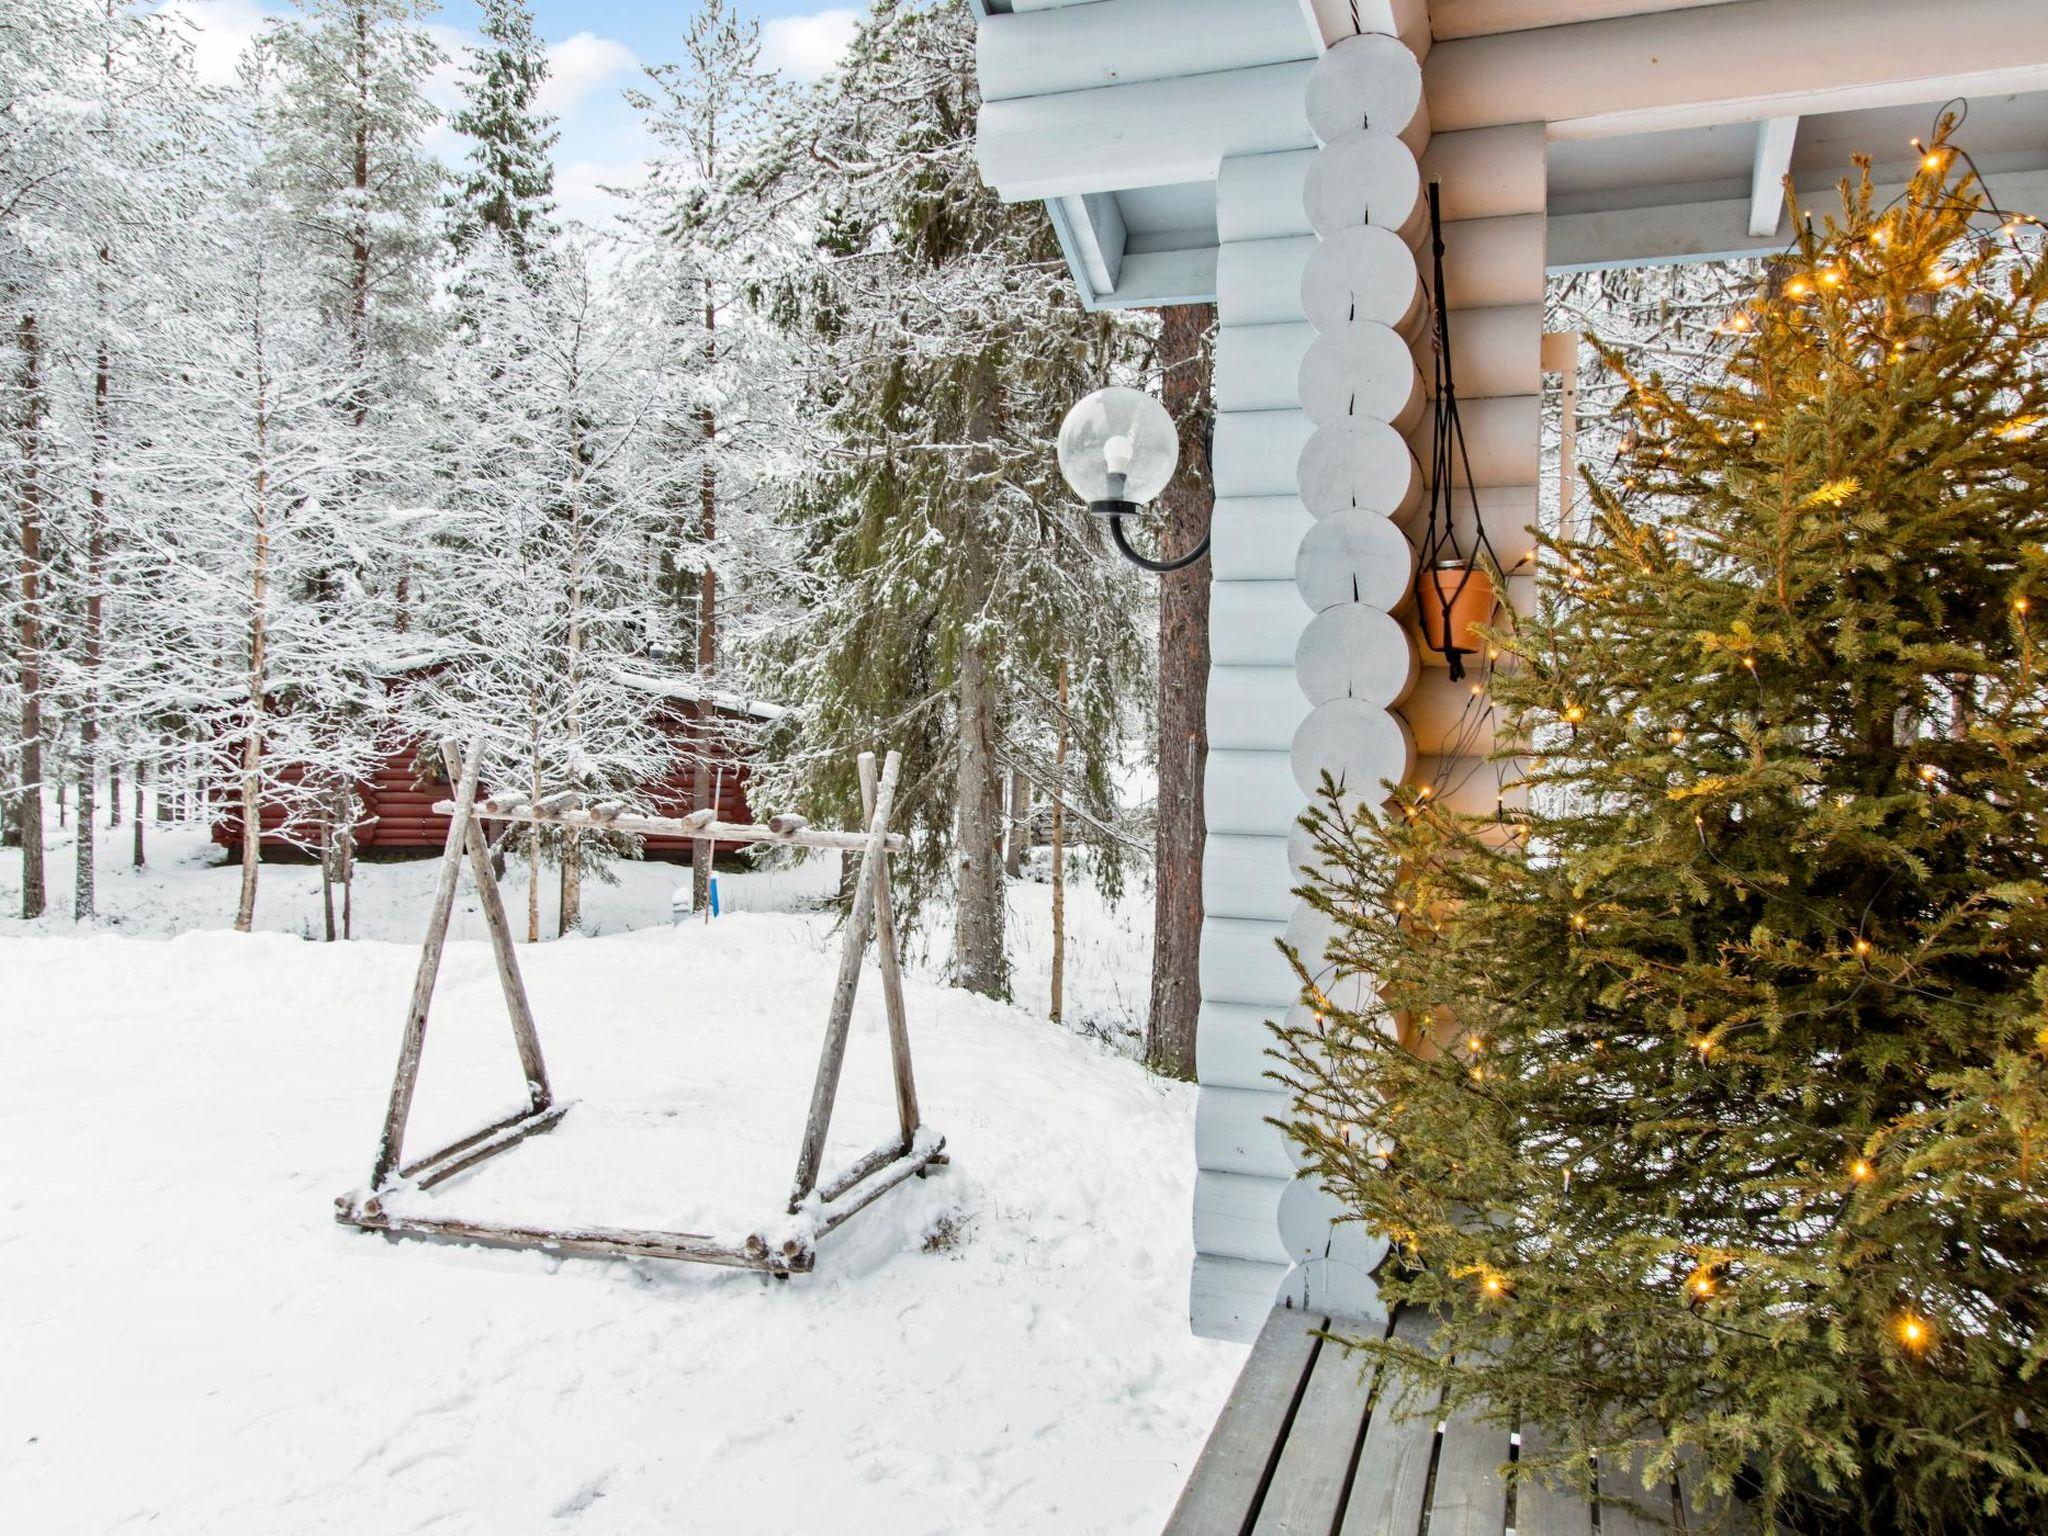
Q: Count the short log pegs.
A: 5